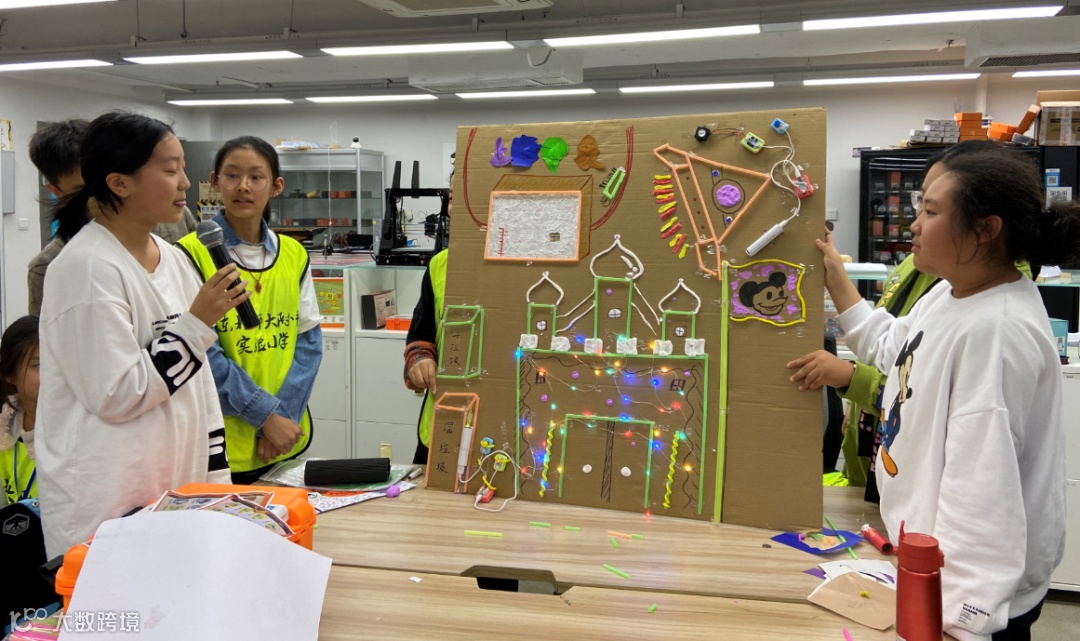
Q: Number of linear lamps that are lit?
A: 12